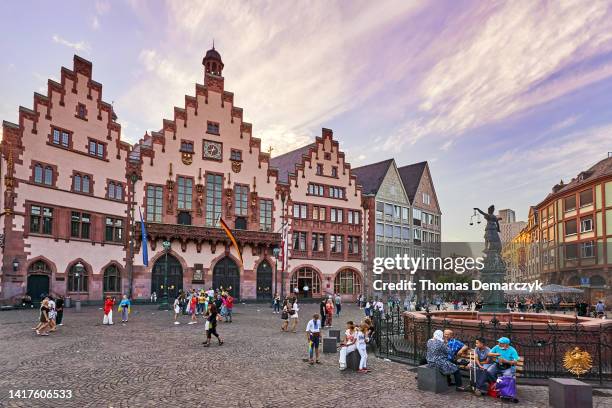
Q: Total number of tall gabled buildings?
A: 5